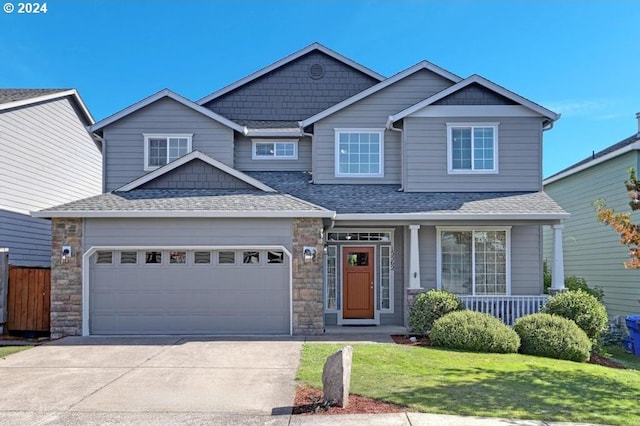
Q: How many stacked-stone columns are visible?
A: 2